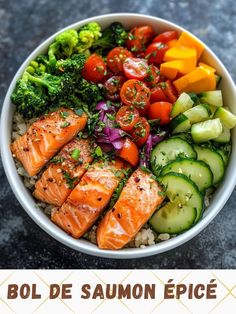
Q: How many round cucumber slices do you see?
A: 5